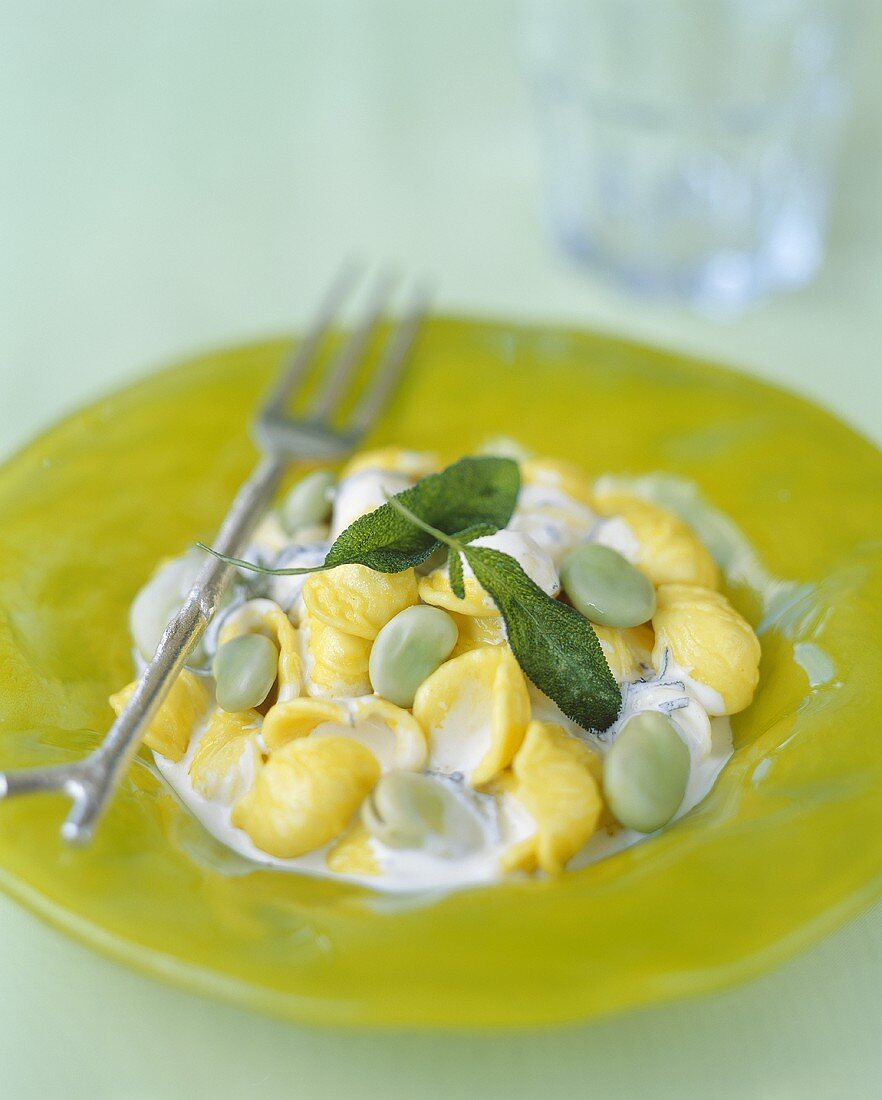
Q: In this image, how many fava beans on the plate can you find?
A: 7